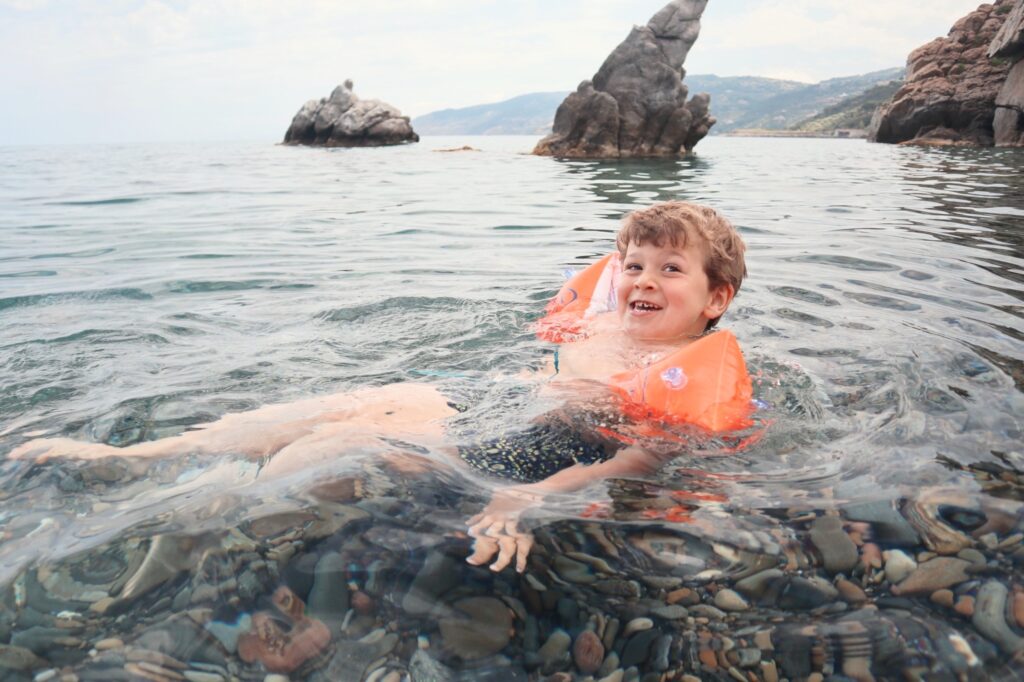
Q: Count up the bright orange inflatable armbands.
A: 2